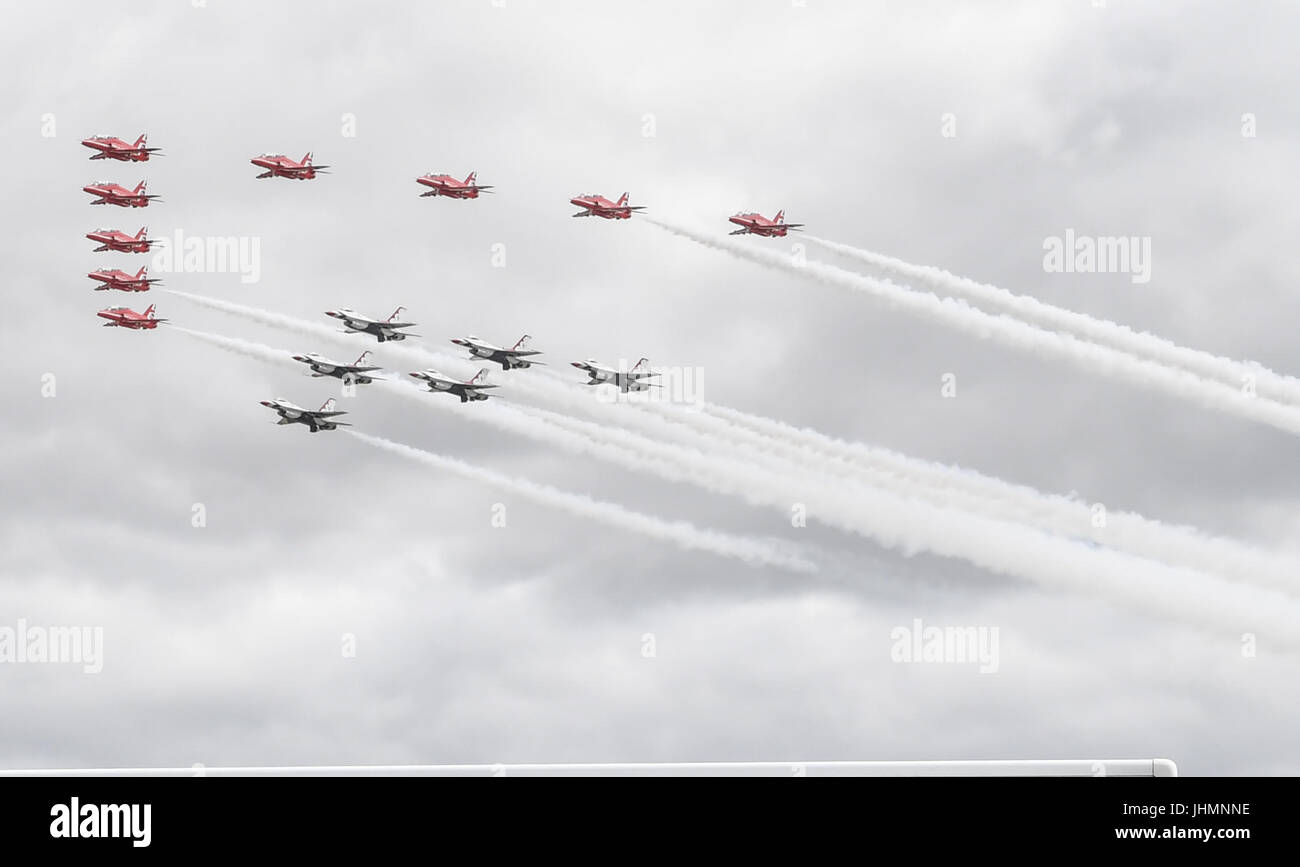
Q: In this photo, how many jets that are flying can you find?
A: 15